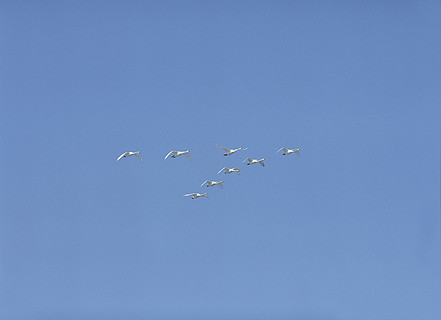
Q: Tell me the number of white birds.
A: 8